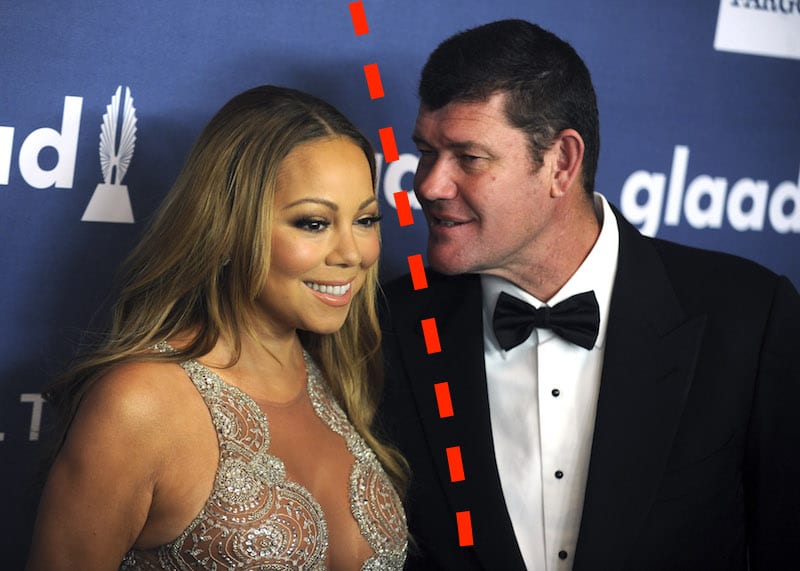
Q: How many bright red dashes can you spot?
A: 9